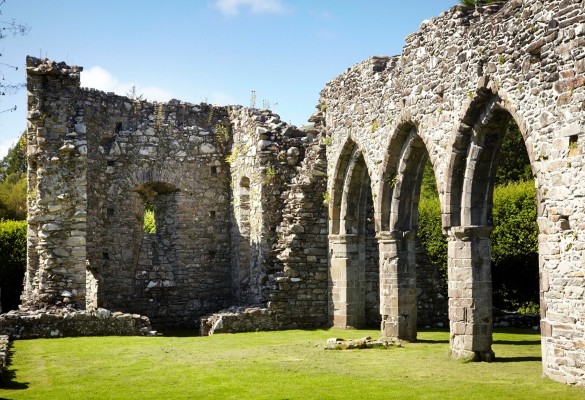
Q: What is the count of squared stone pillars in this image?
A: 3